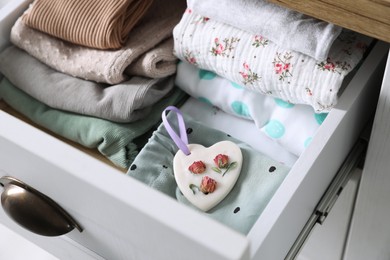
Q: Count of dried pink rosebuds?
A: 3